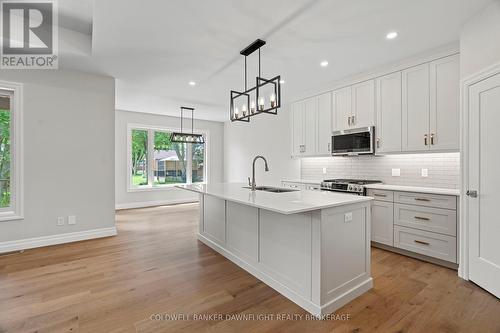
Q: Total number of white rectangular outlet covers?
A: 6